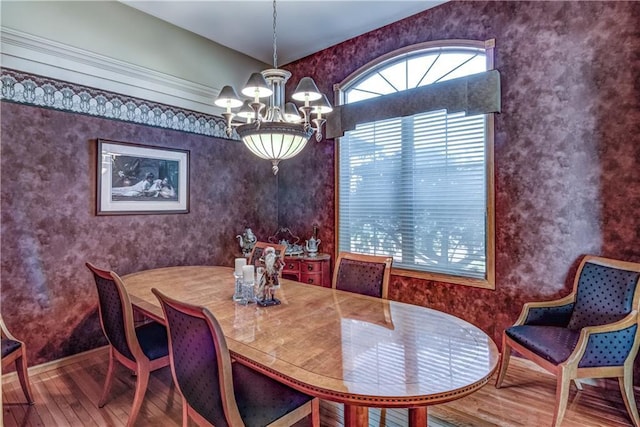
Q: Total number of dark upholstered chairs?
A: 6